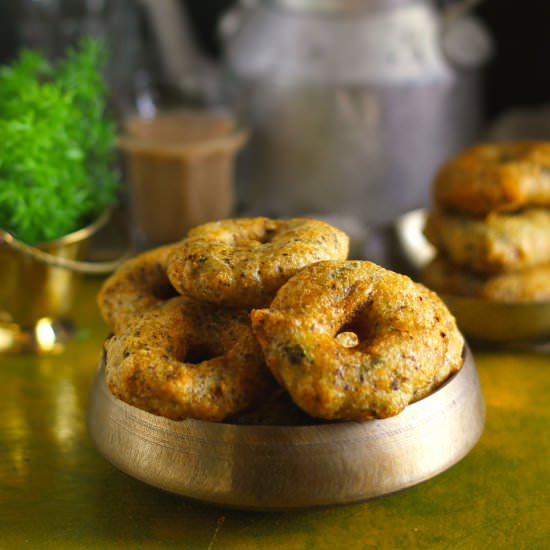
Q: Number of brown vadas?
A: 7